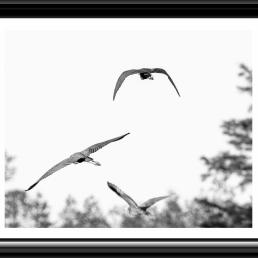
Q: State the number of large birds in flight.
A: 3